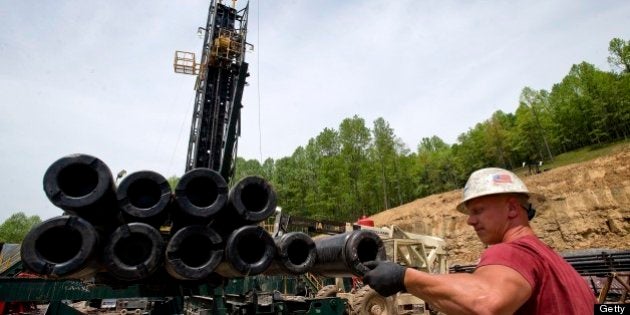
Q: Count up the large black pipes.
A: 10